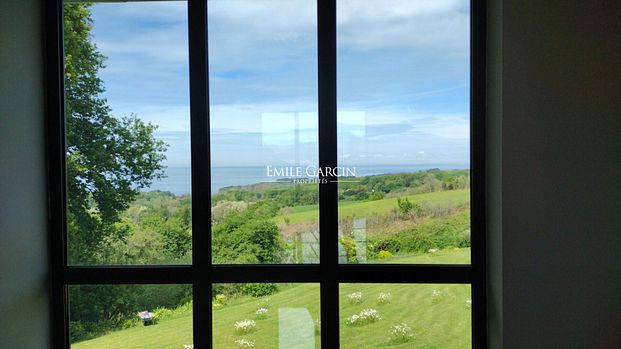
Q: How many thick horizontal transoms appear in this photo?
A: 1